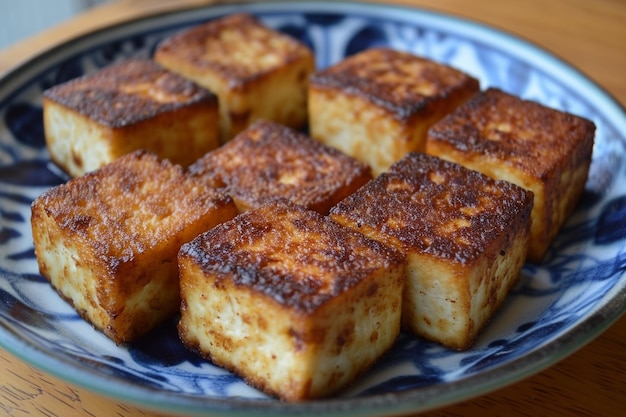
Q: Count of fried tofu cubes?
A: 8